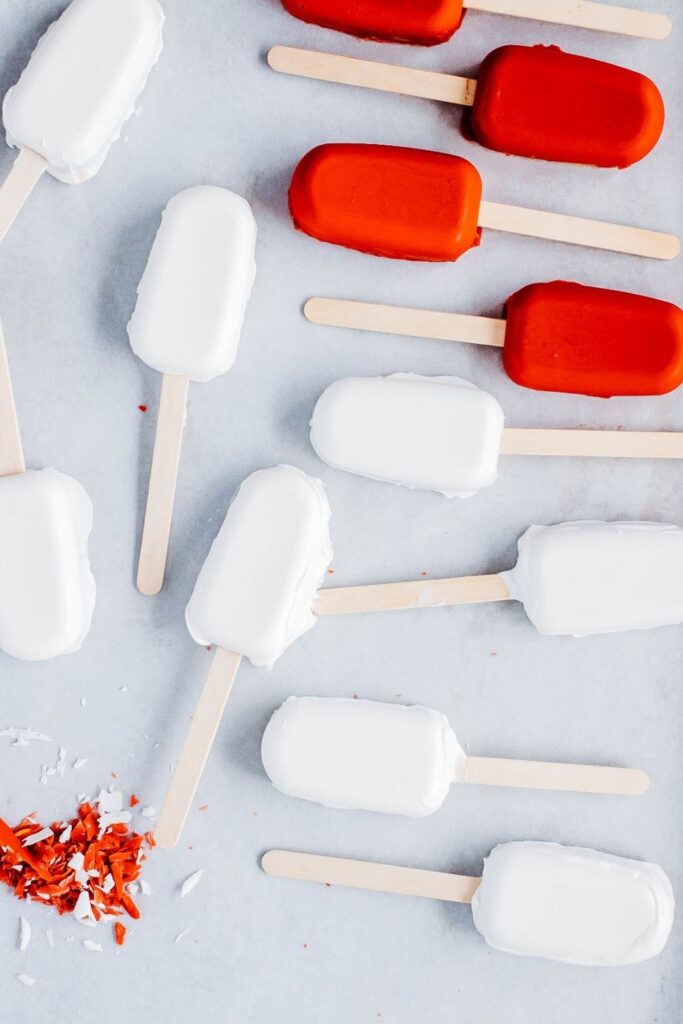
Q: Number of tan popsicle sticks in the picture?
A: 12